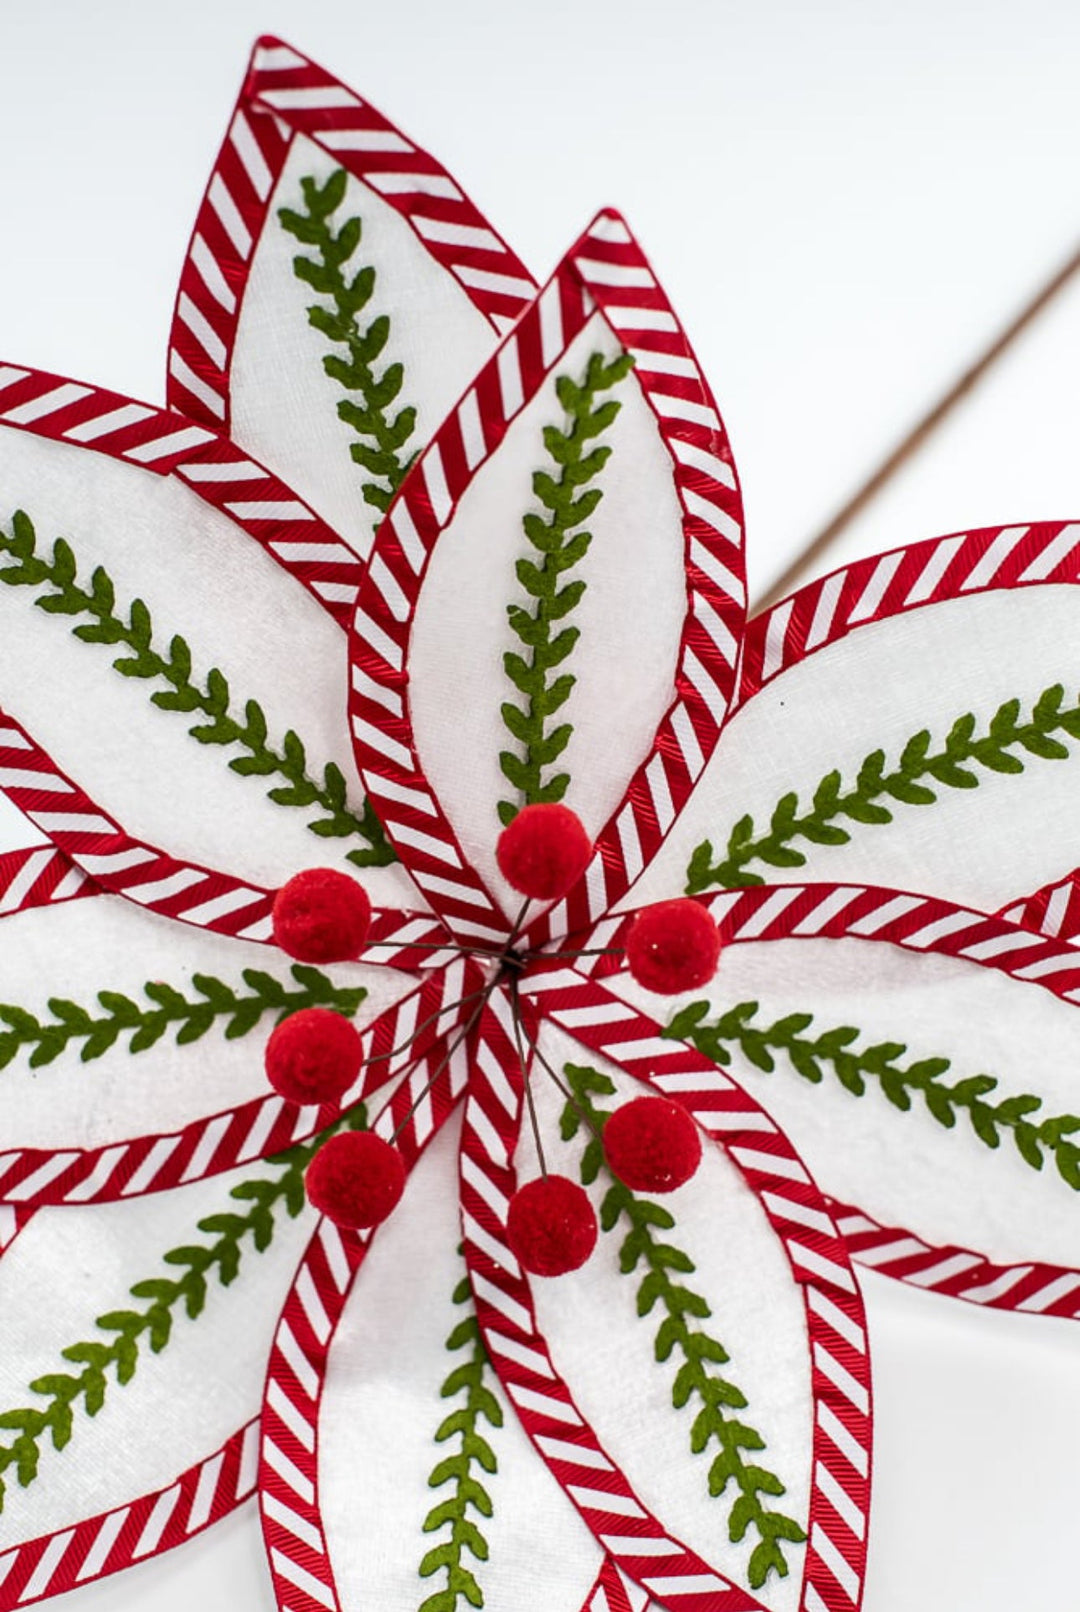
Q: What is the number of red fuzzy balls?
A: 7